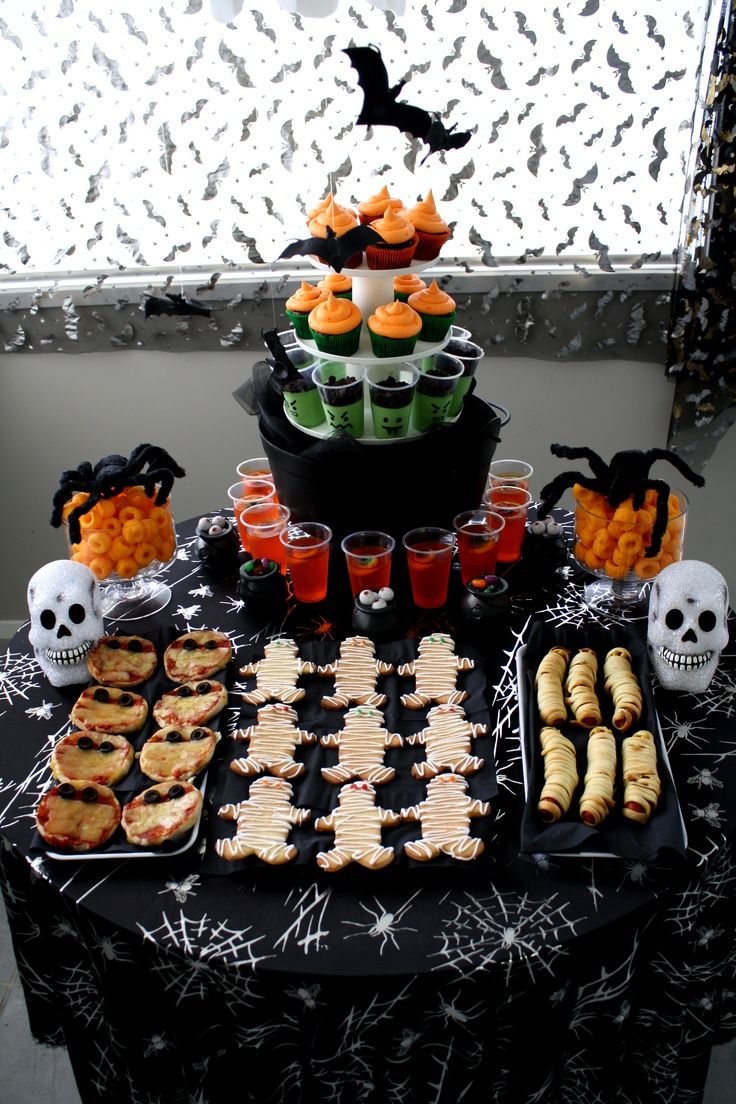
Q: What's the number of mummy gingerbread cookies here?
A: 9